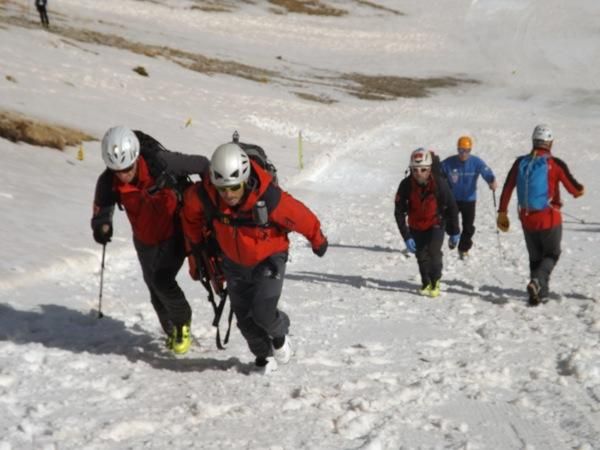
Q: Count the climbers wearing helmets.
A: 5